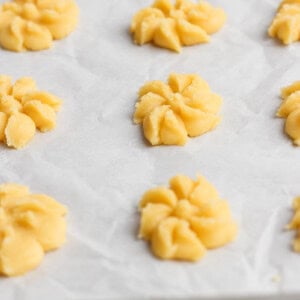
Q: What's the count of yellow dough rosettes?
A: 9